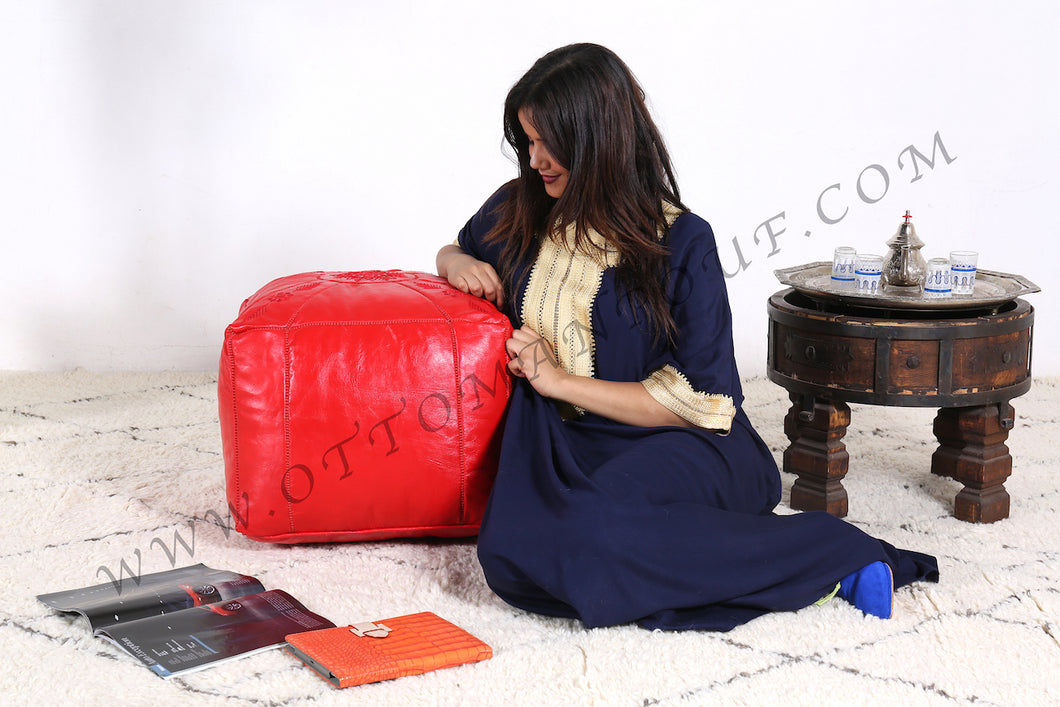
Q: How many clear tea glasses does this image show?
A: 4